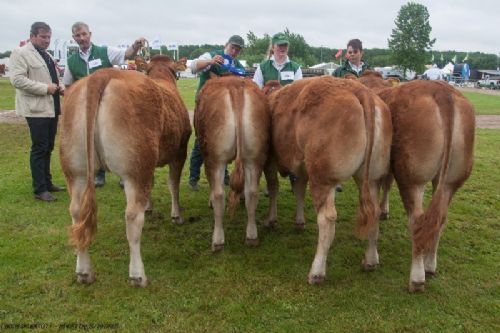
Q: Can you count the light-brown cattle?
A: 4